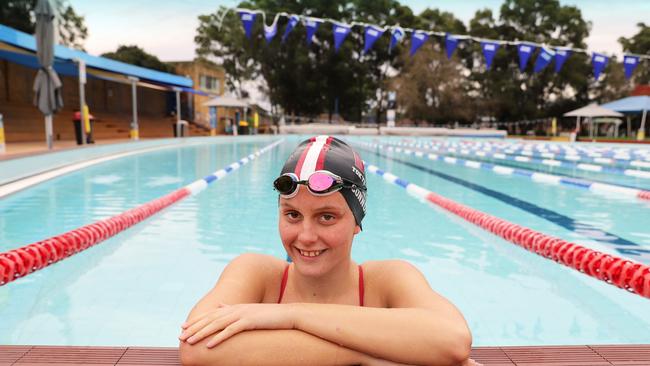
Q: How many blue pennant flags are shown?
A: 15